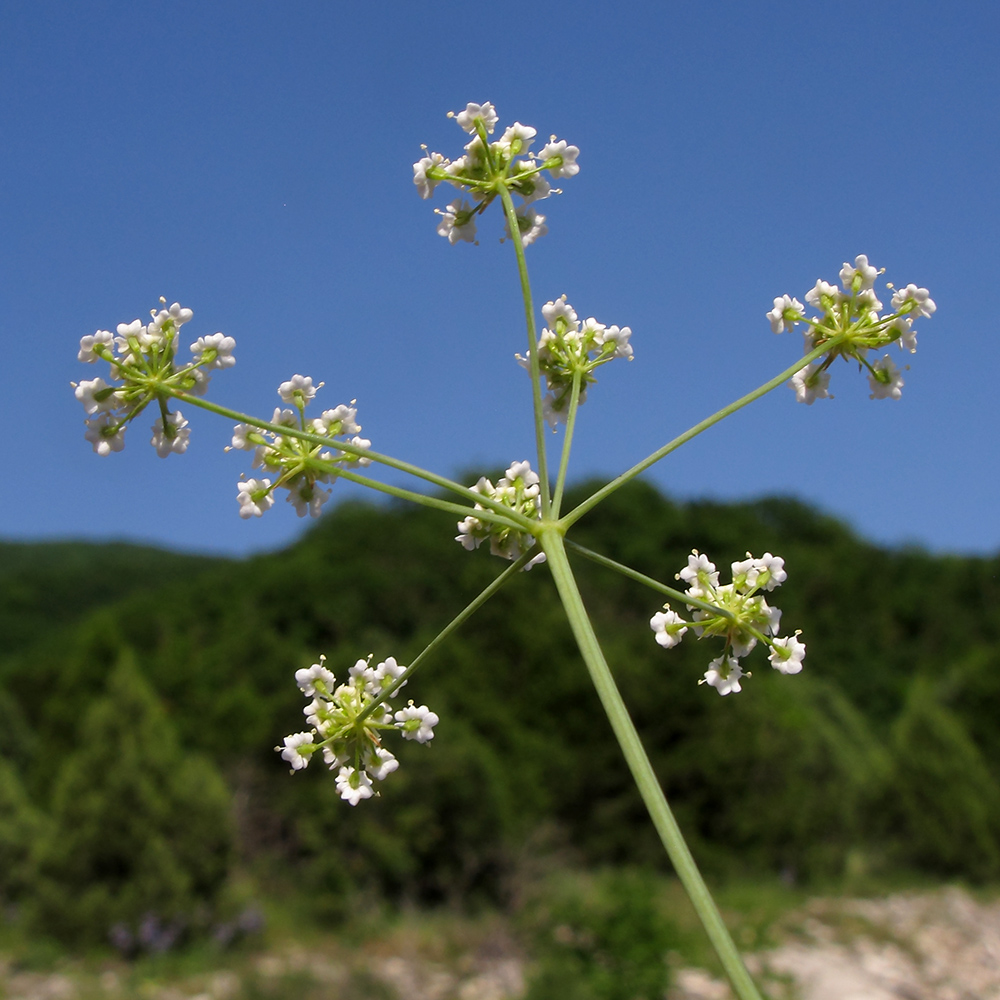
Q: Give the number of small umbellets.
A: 8